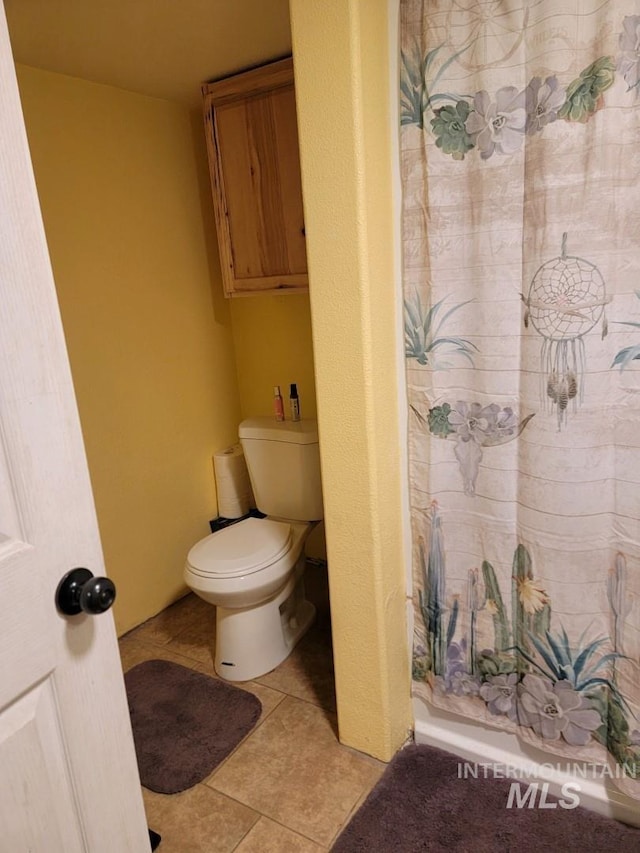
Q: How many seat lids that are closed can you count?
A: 1